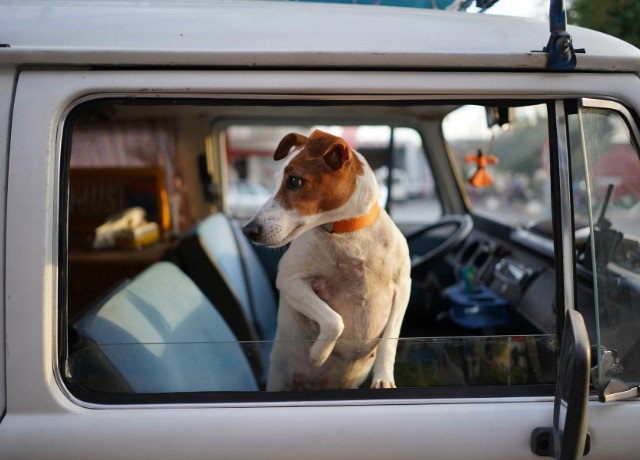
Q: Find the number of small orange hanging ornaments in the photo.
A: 1